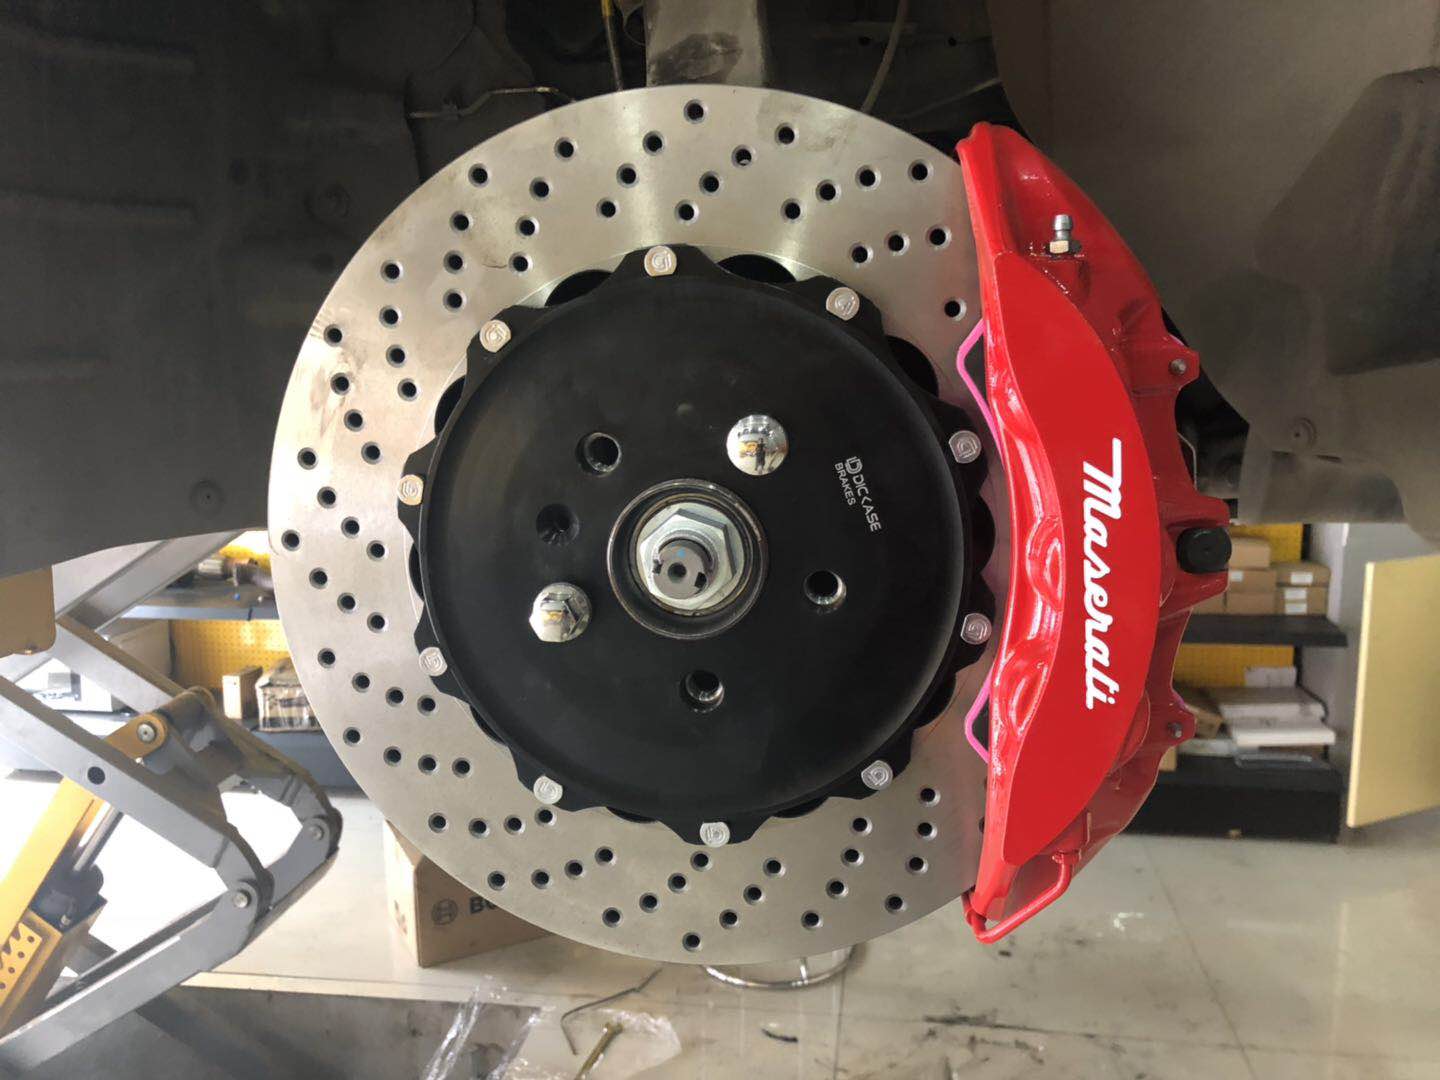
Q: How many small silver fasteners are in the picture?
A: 10